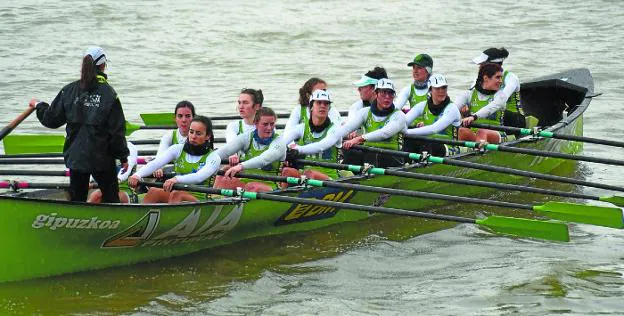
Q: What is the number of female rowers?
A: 13